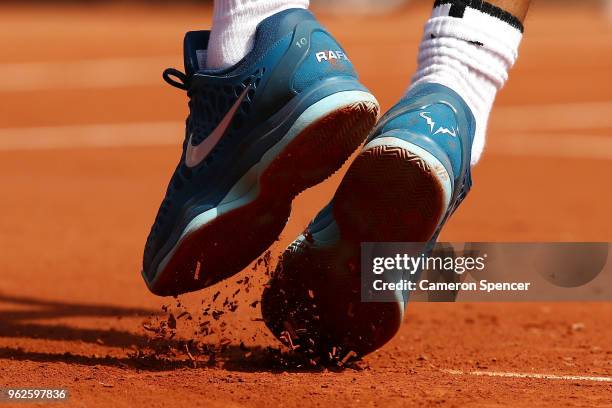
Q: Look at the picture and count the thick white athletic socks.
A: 2